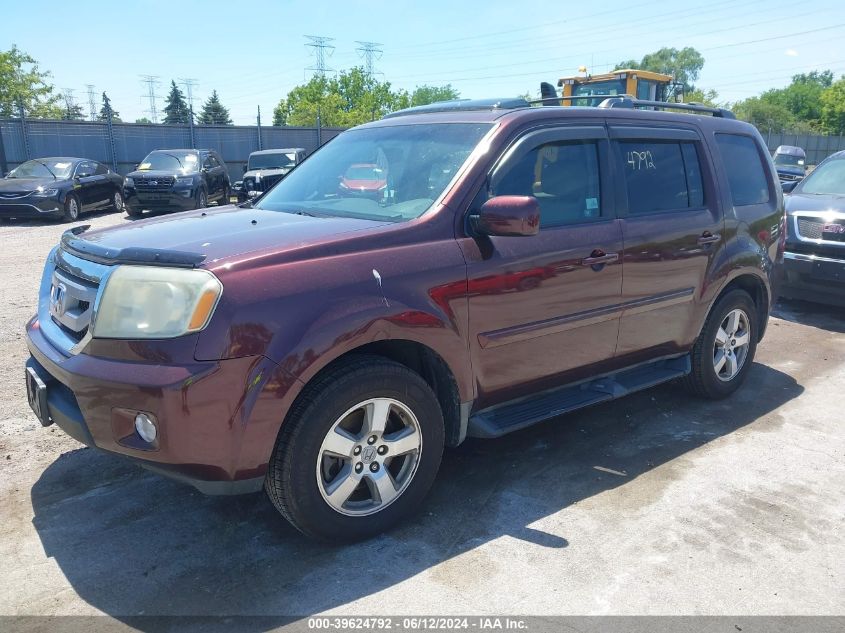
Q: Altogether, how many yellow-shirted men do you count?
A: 0